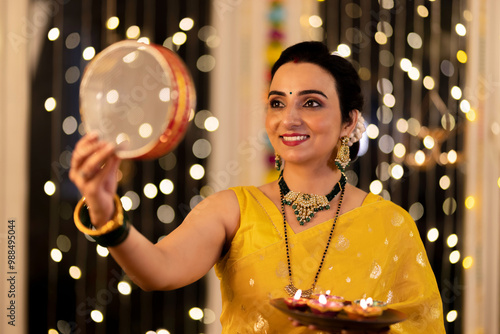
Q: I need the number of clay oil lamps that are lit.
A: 5